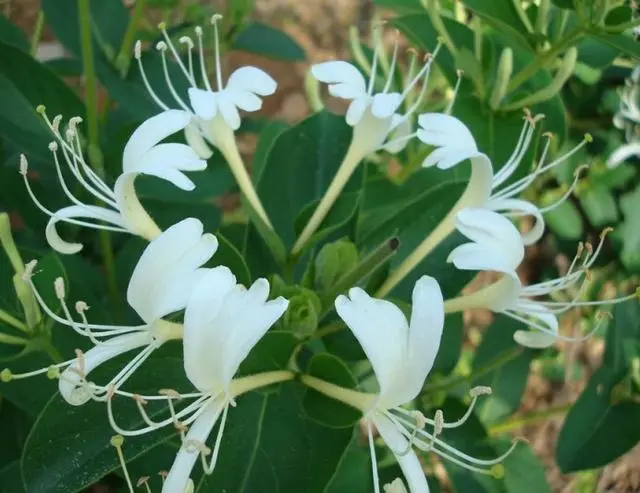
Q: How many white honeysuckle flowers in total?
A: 8